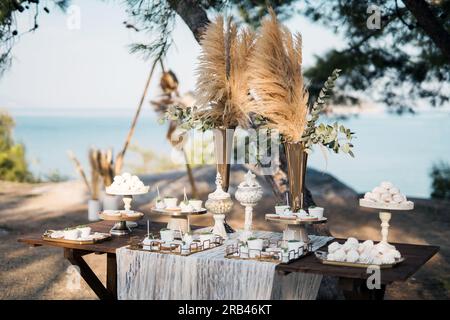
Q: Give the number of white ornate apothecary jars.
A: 2